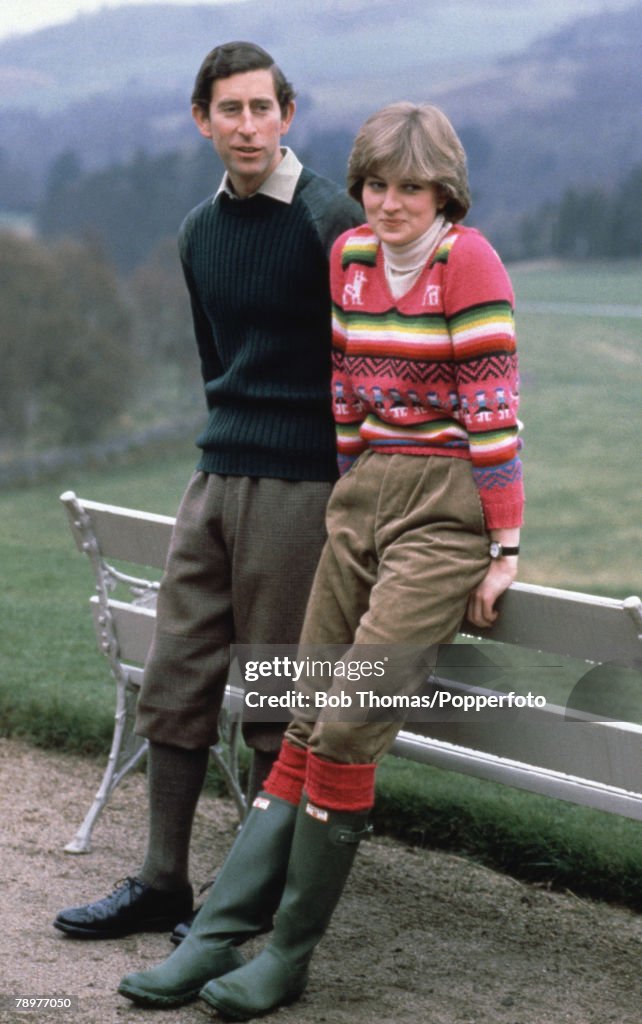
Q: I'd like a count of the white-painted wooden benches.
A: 1